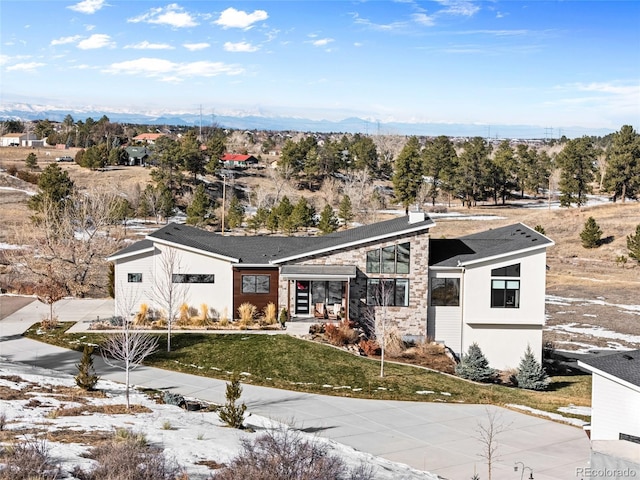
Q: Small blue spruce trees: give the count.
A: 2